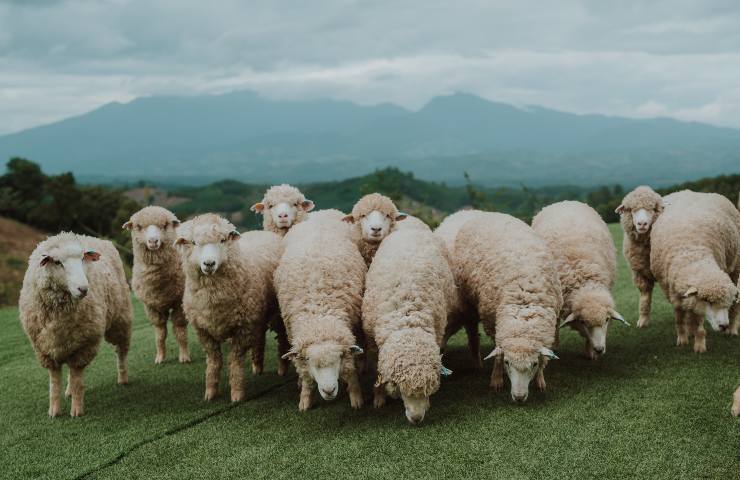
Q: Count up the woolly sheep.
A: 11